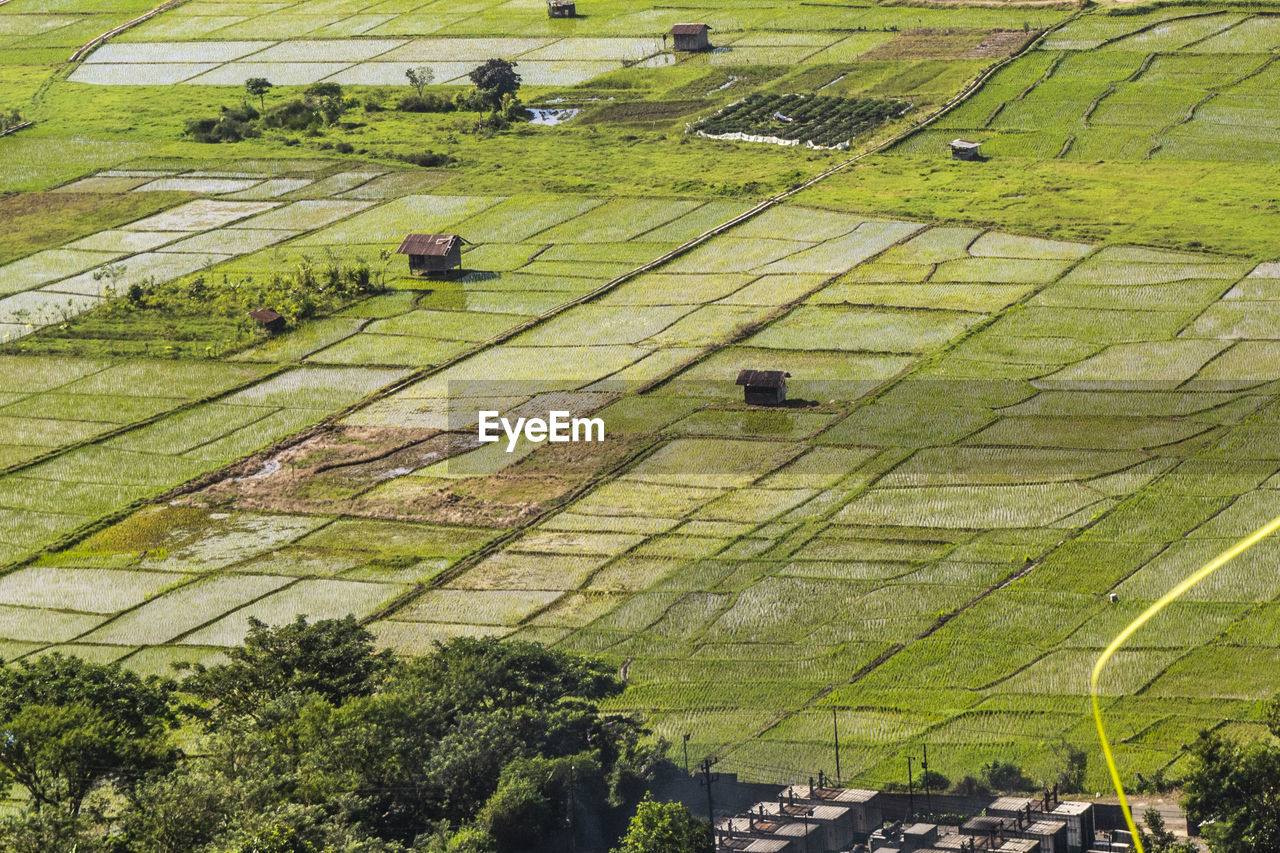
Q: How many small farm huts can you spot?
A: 6